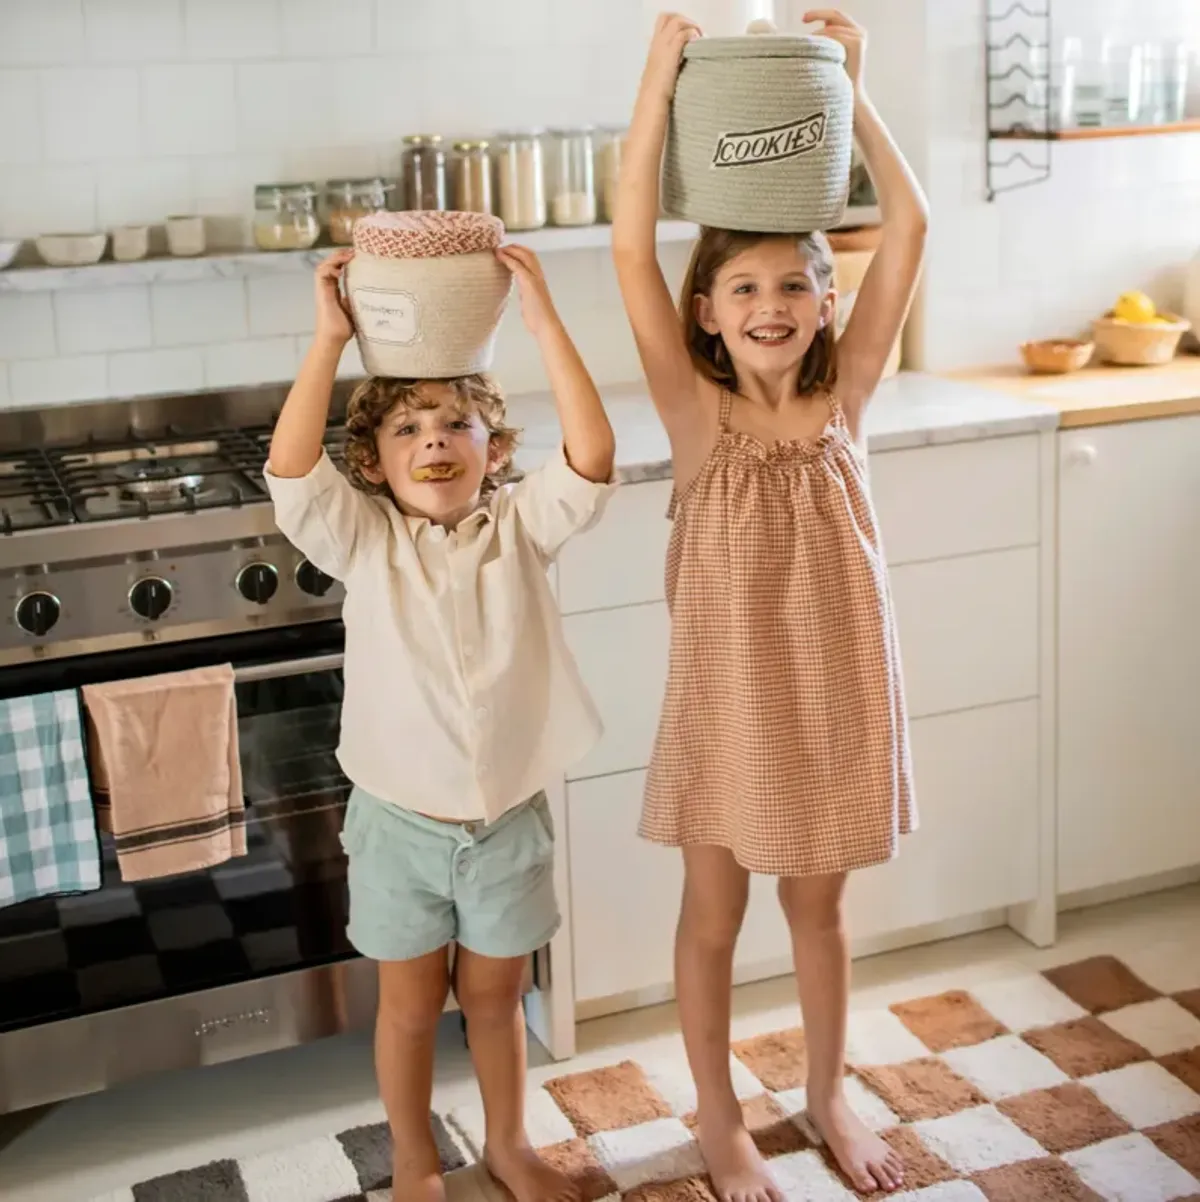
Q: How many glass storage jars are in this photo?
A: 7